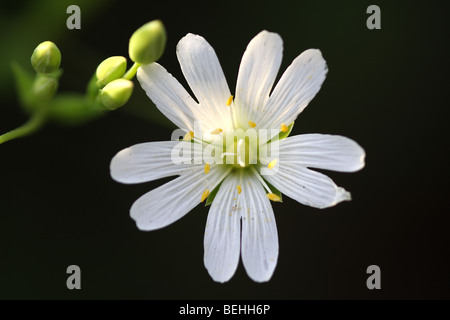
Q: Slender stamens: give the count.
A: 10